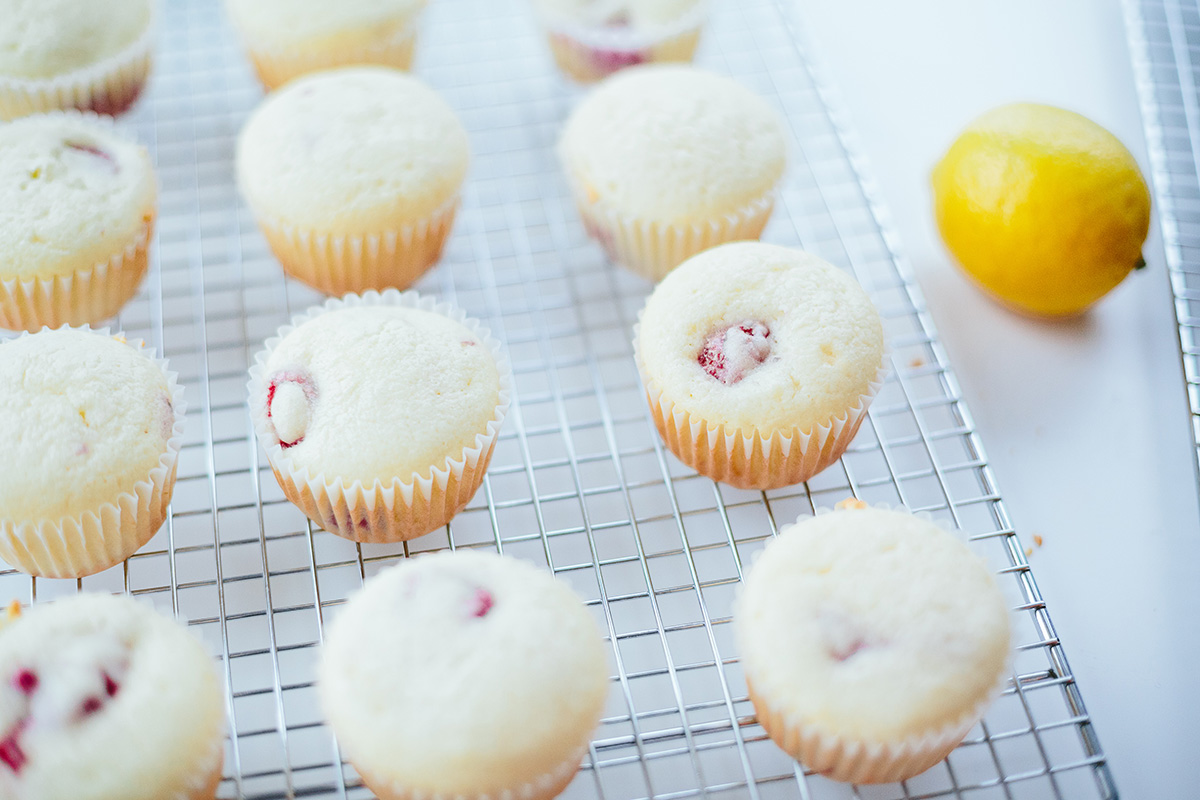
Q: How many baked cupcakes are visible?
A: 12